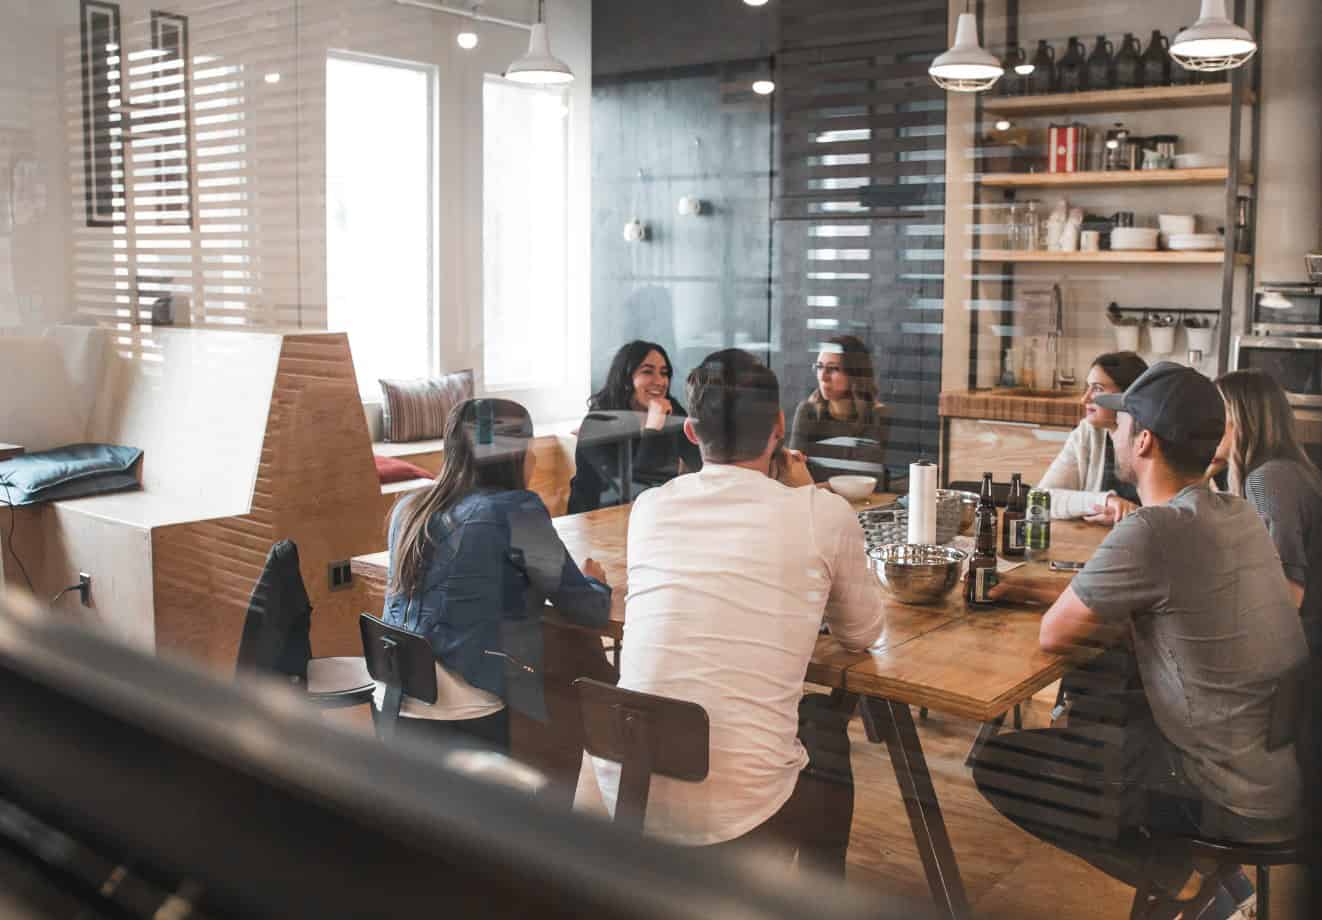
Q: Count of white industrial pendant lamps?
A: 3